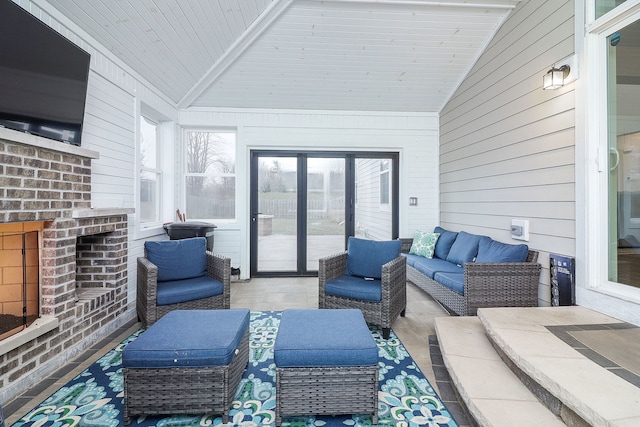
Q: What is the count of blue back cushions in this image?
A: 5